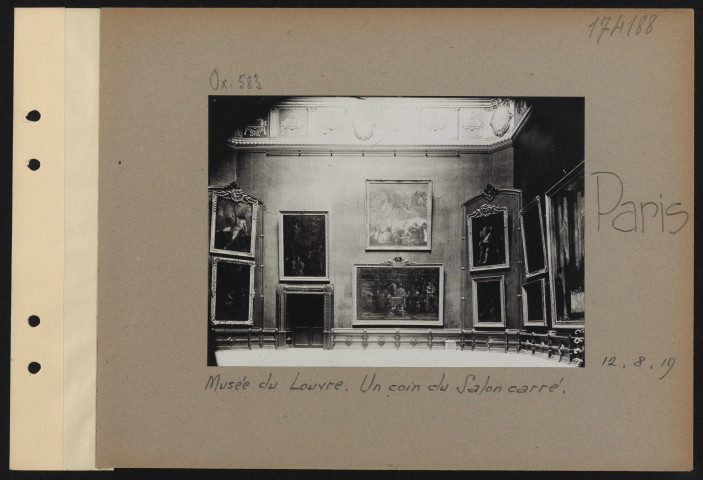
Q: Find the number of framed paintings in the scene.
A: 10